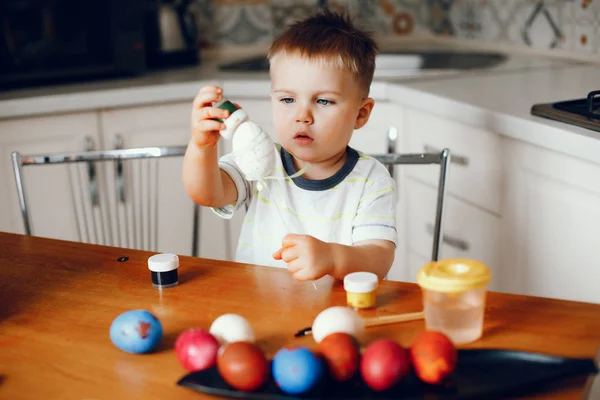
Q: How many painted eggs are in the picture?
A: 7